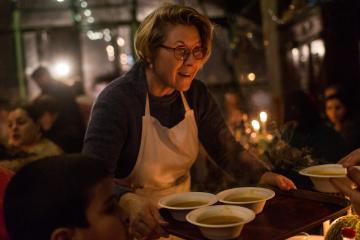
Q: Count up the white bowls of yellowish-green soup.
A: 4